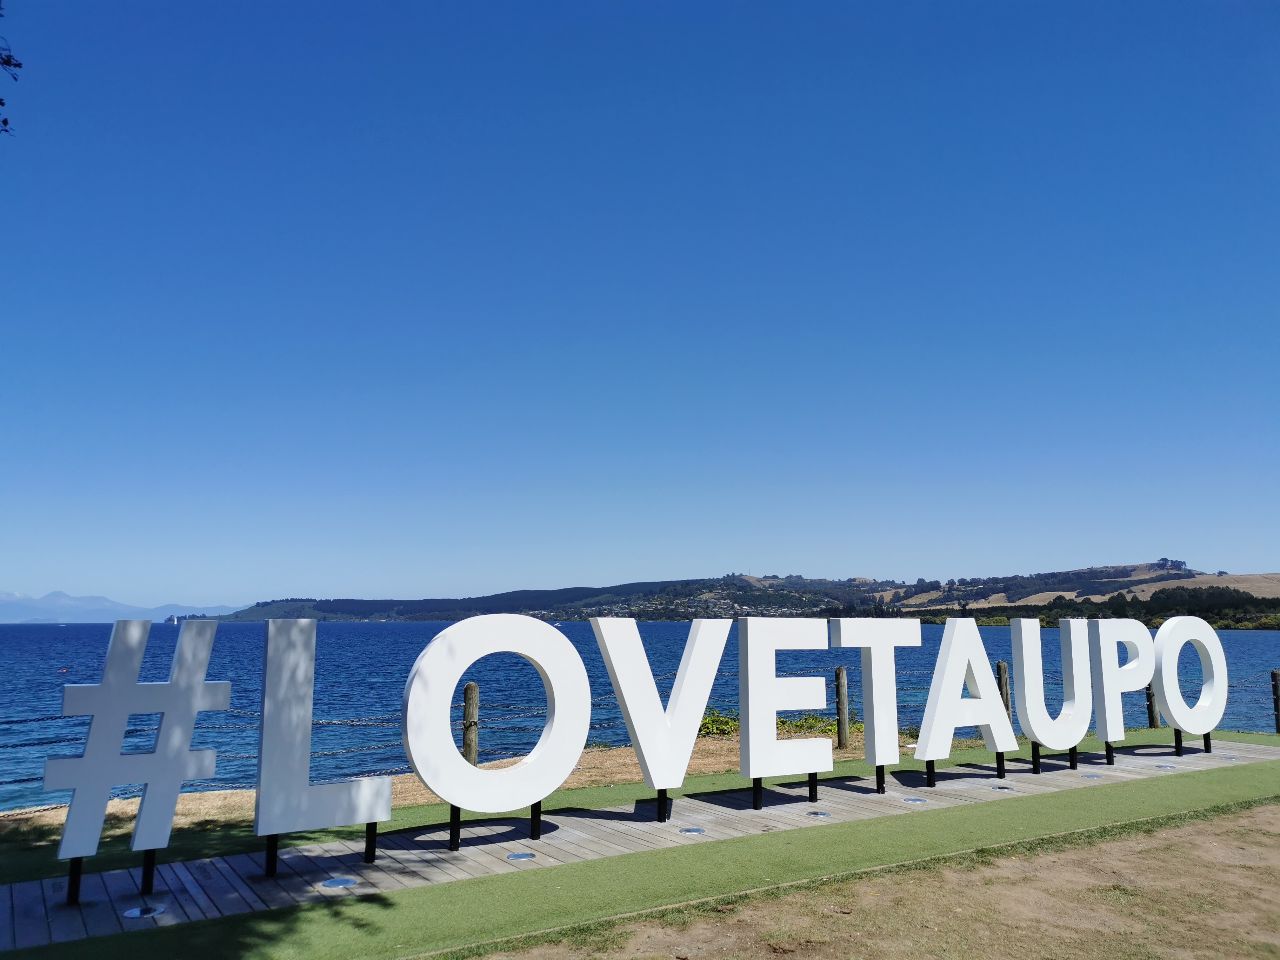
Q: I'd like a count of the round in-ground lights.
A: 10